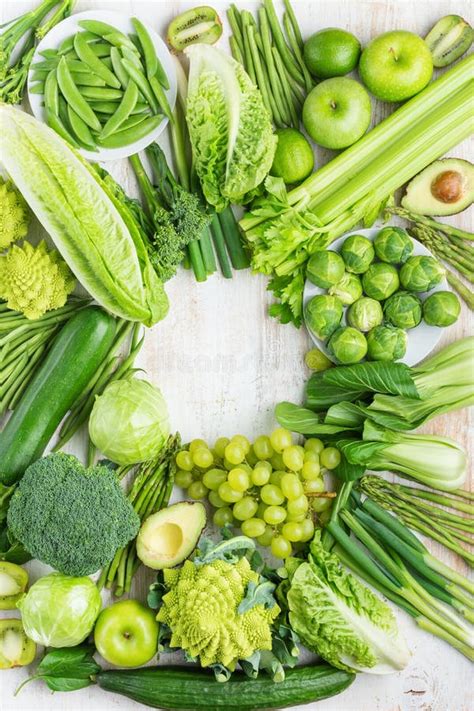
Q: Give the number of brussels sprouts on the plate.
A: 12